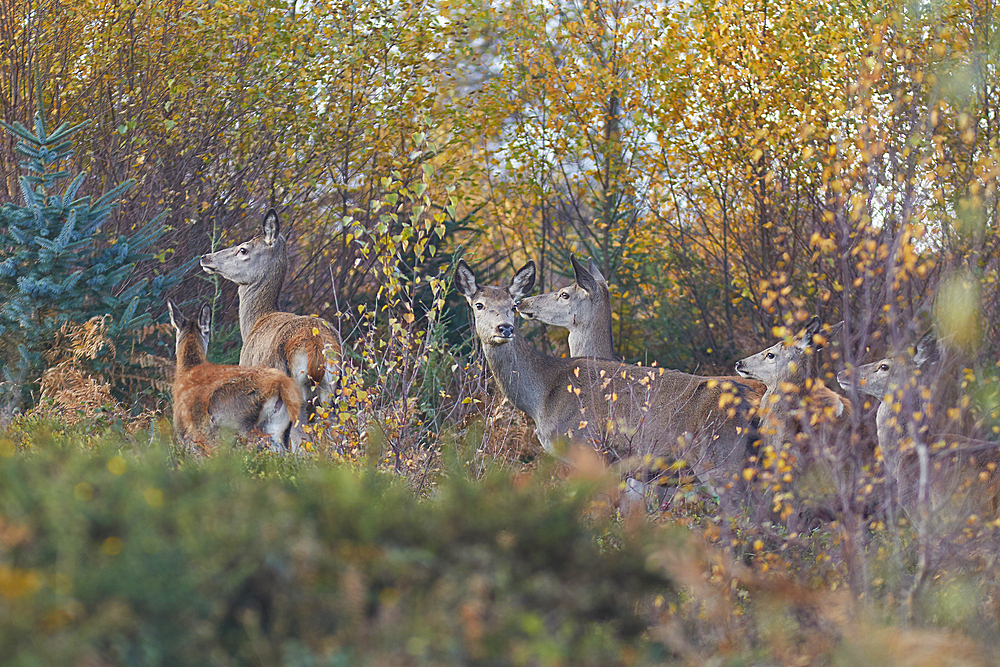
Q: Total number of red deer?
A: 6